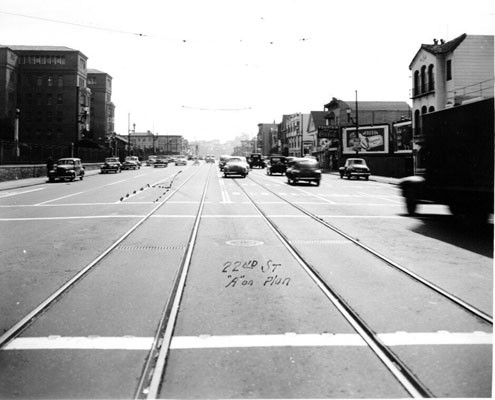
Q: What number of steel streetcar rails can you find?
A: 4